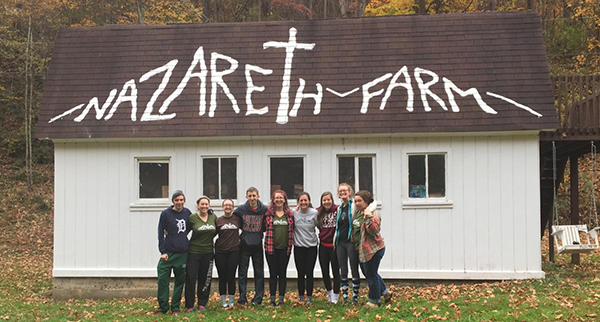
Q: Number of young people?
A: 9